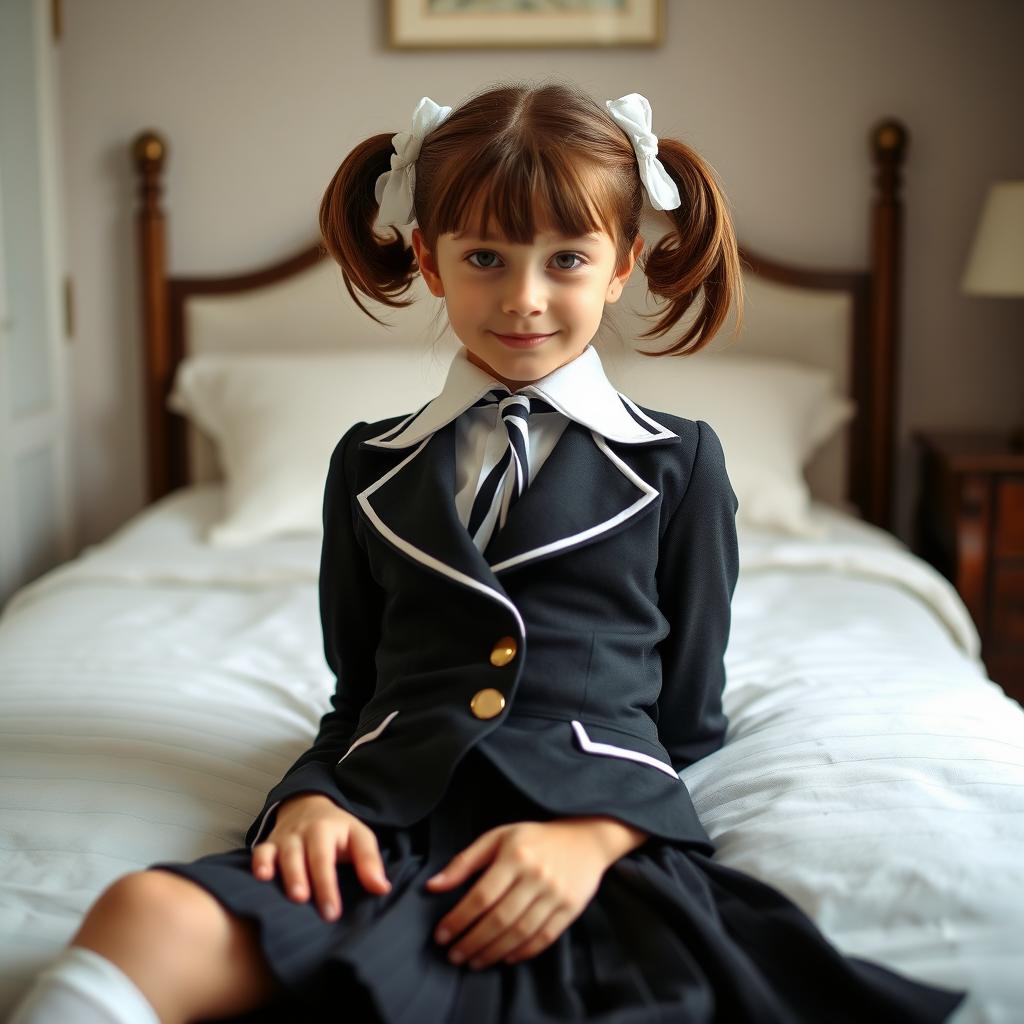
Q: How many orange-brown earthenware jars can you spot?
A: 0